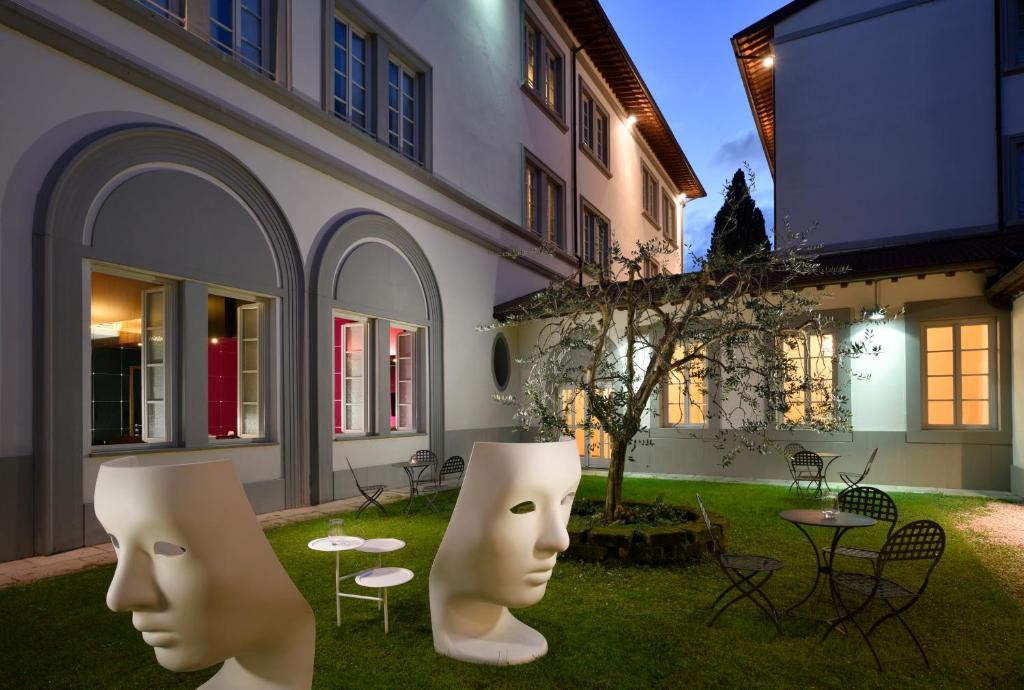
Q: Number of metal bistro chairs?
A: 9